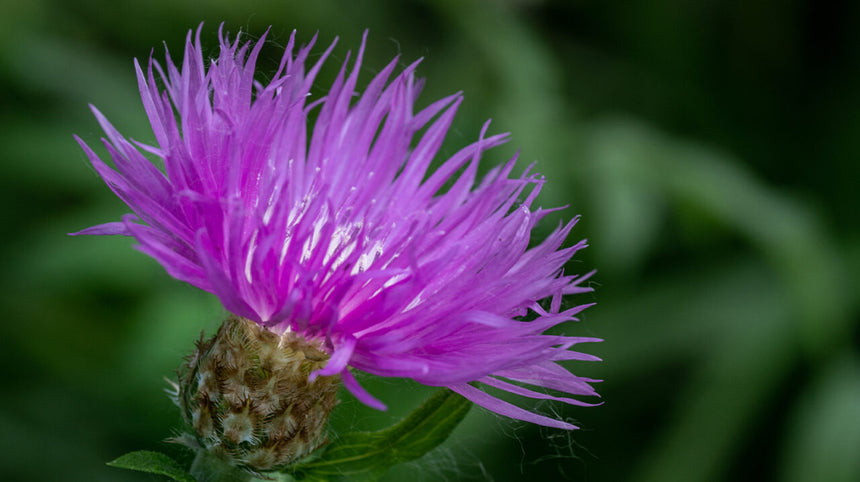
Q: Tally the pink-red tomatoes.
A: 0